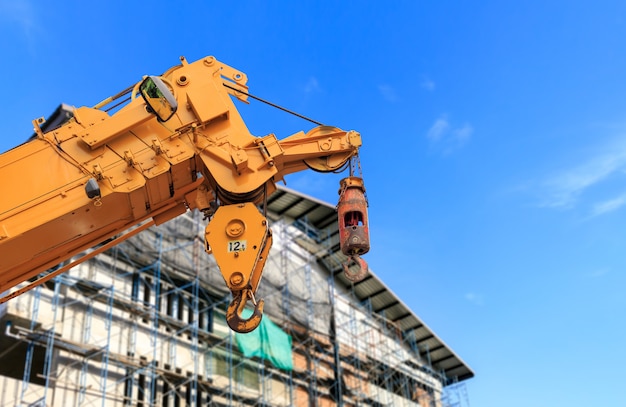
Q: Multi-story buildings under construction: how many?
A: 1